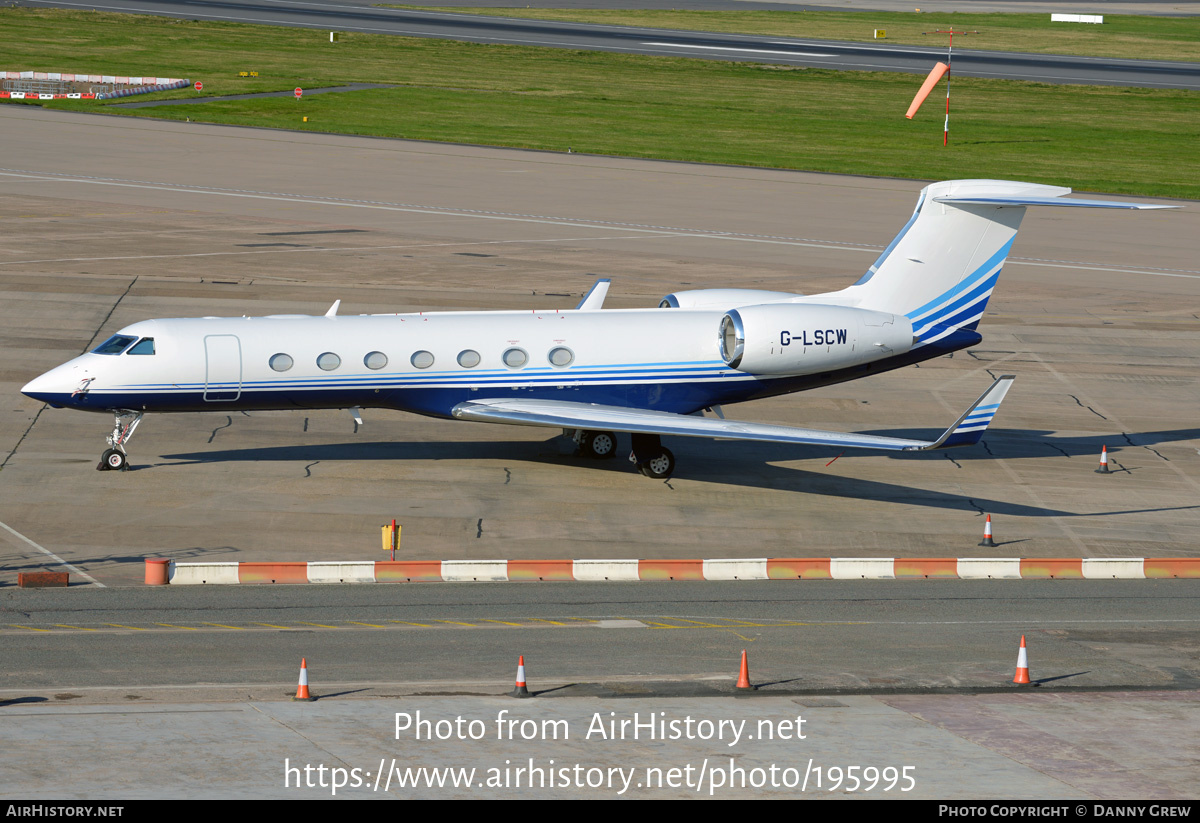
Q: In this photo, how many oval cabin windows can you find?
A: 7